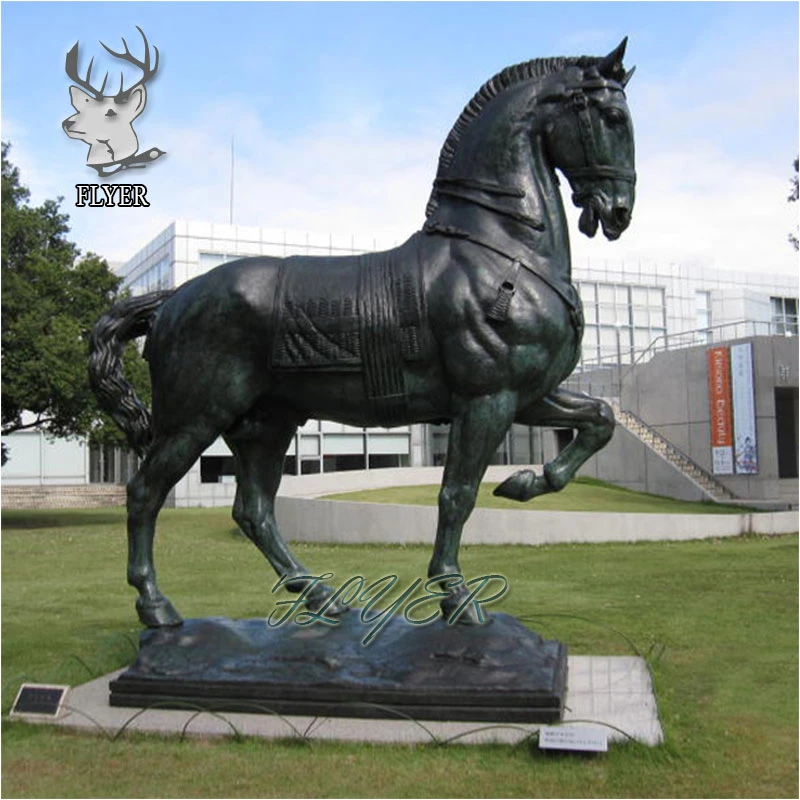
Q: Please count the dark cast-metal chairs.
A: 0